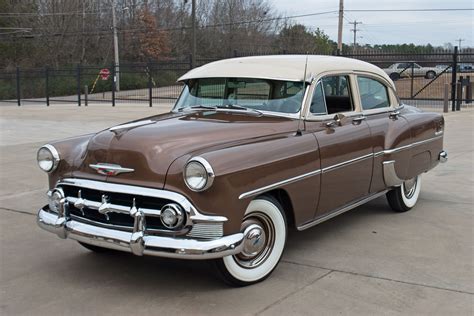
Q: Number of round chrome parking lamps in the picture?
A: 2